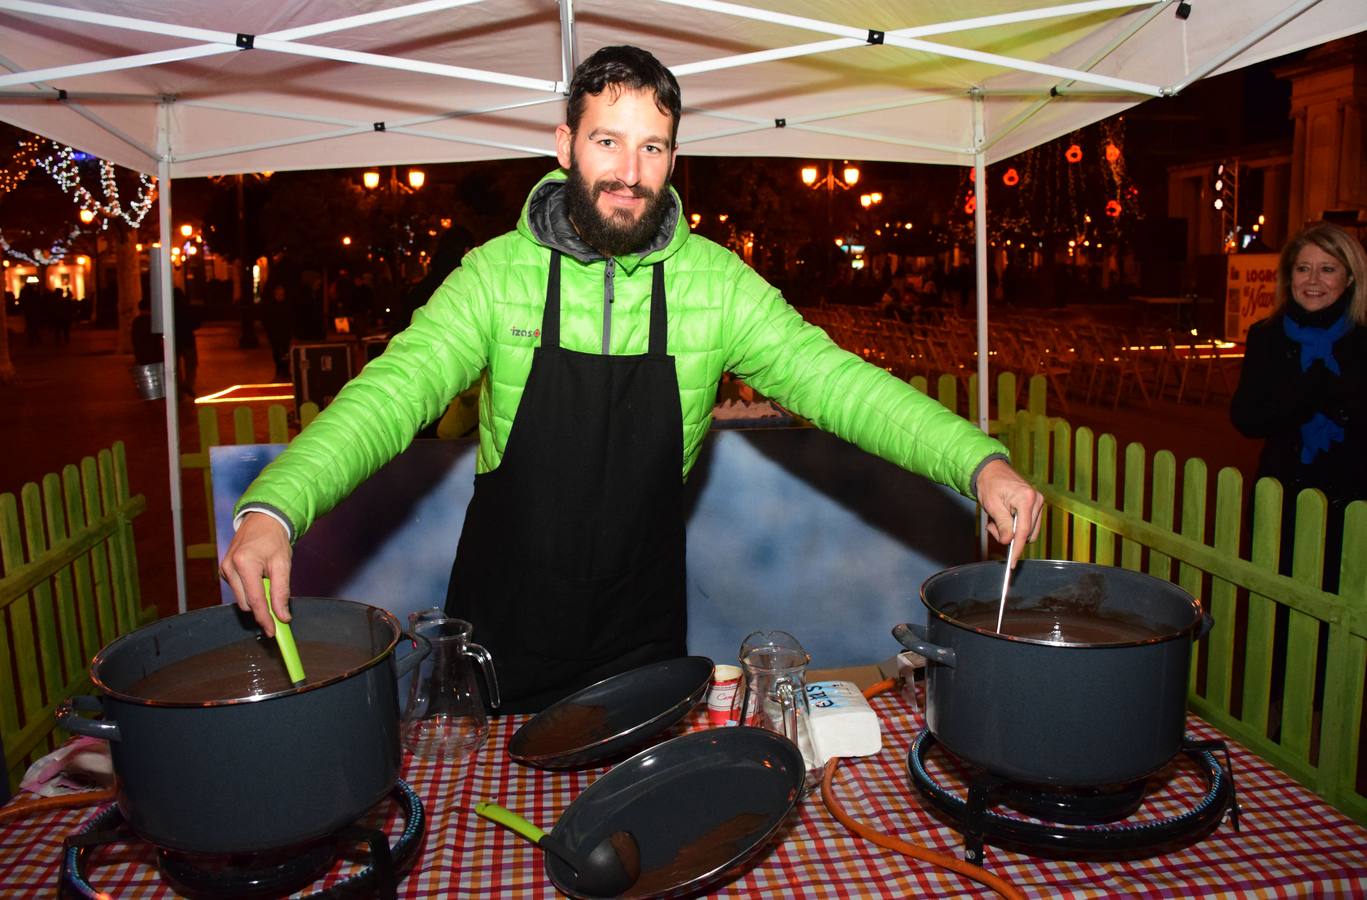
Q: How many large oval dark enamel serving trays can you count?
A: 2